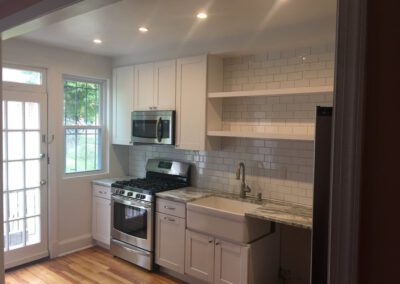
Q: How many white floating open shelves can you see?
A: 2